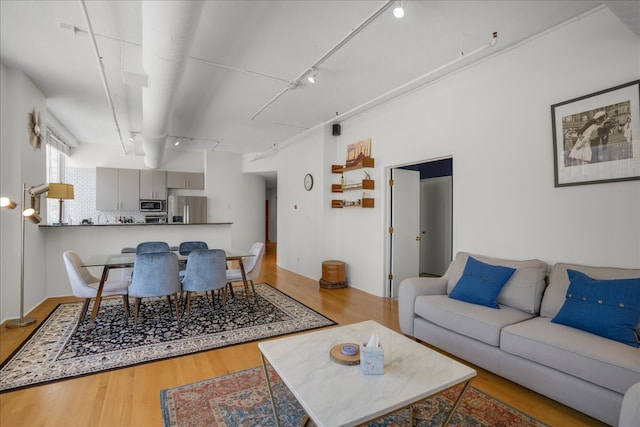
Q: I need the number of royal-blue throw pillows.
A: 2